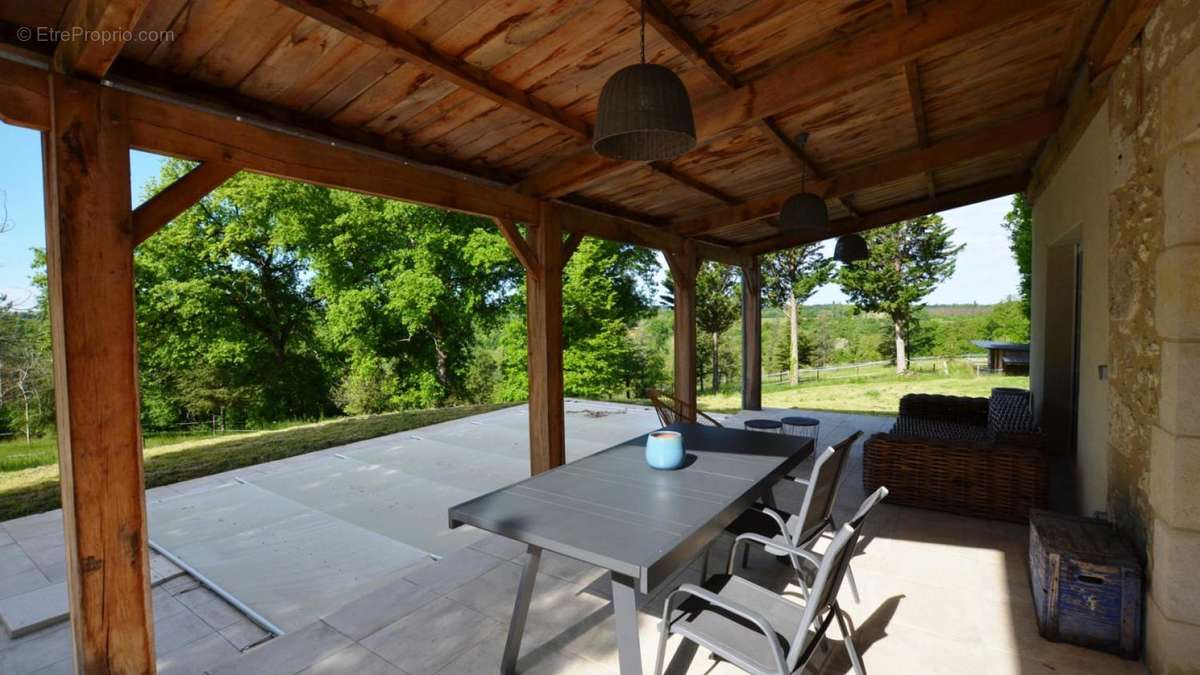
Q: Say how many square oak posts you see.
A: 4